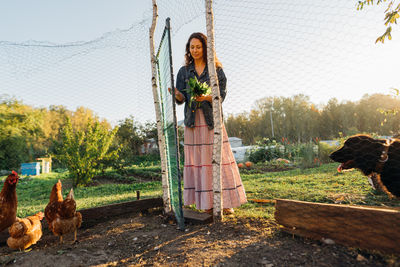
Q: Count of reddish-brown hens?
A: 3